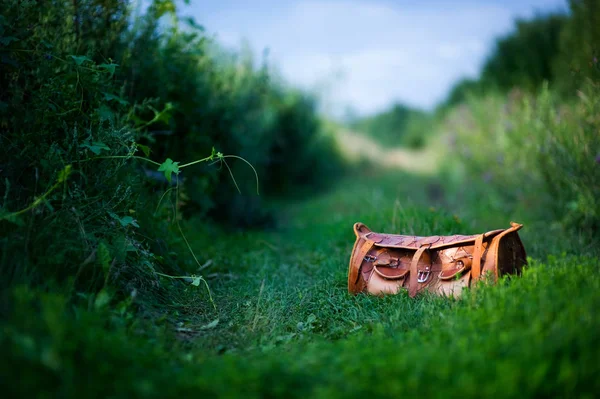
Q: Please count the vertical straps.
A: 3